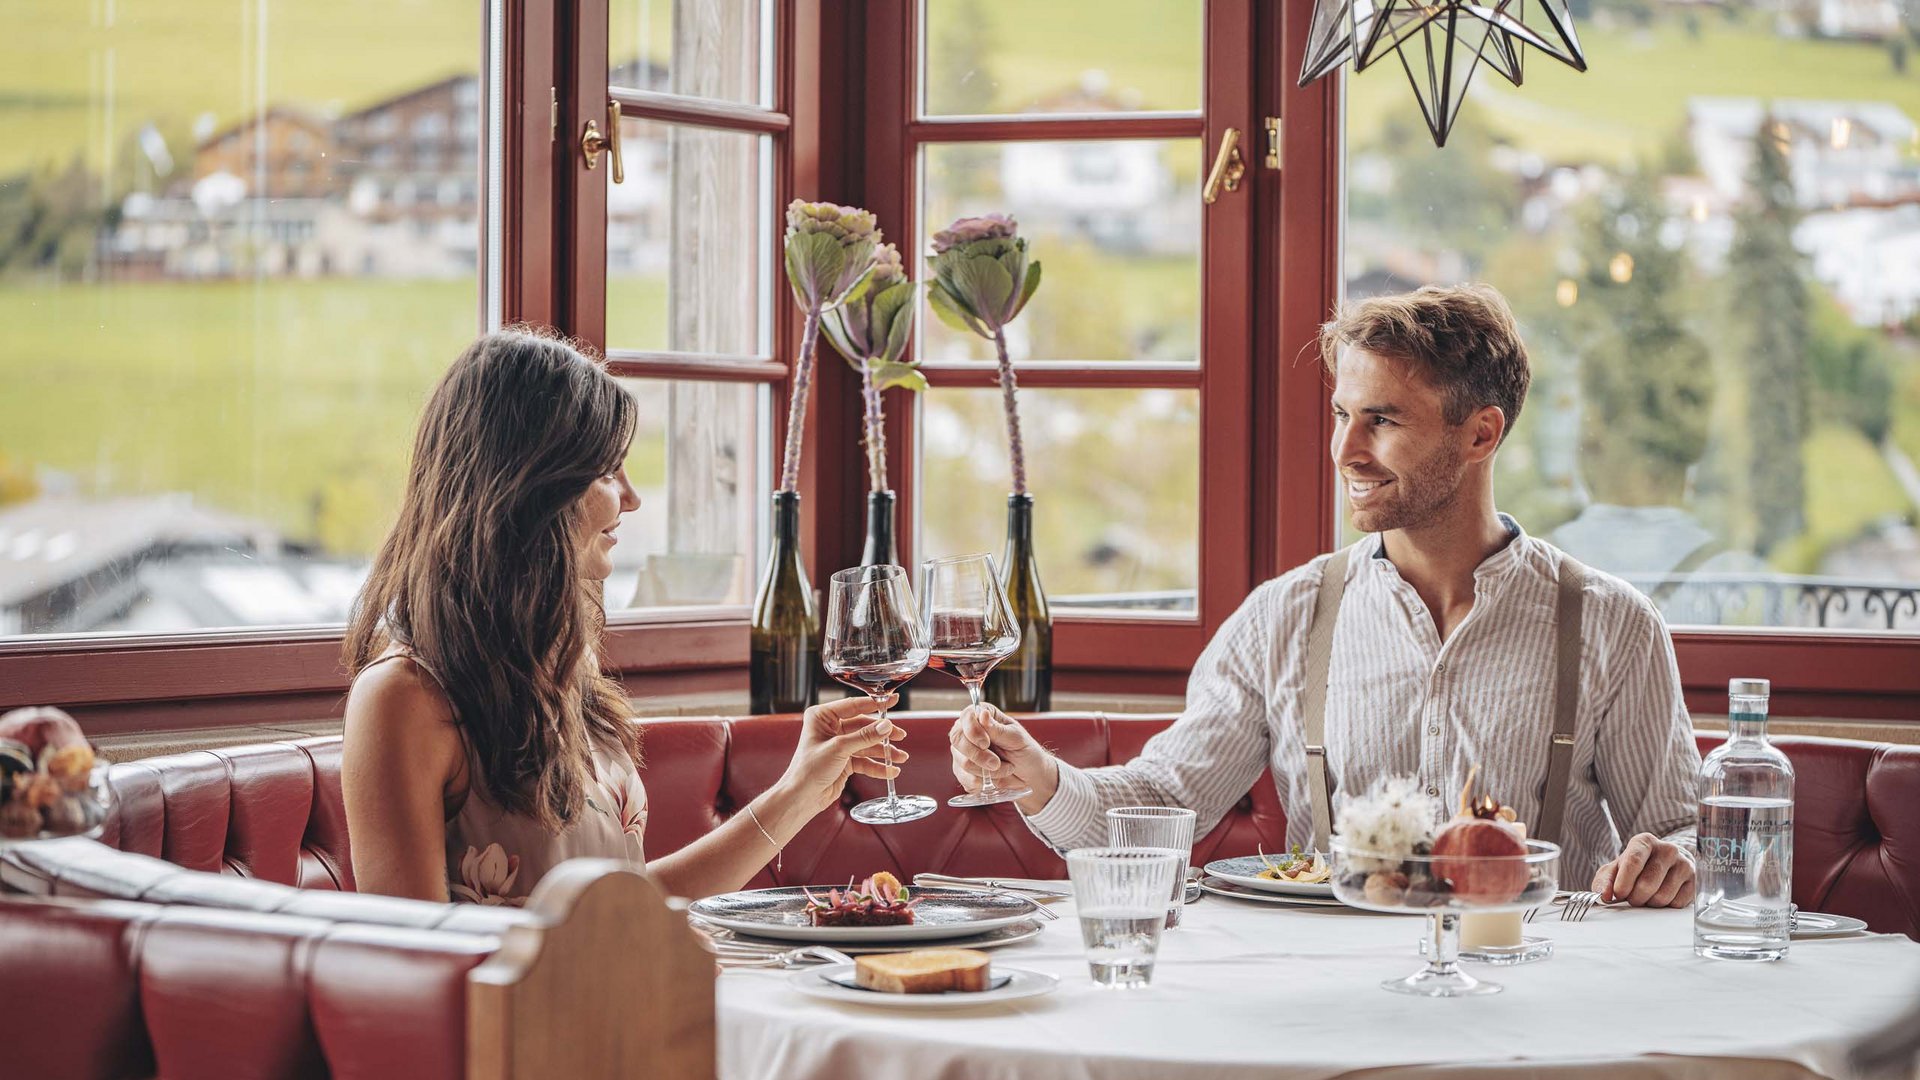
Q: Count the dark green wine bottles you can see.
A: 3